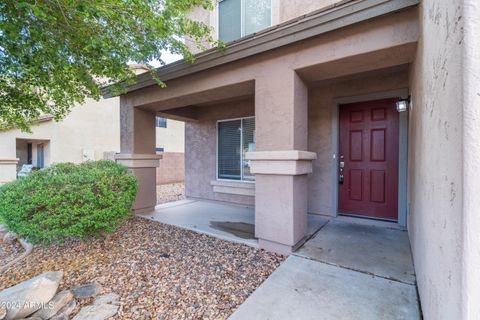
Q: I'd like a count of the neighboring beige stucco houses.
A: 1